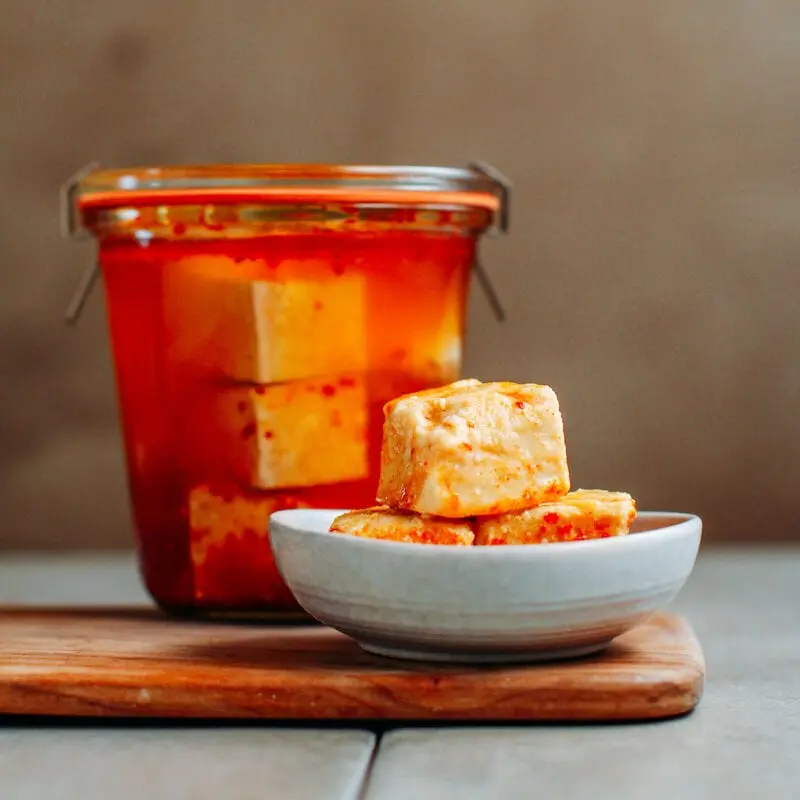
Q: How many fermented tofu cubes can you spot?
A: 6